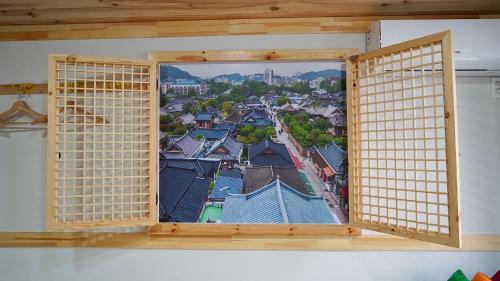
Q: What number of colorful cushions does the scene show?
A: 3